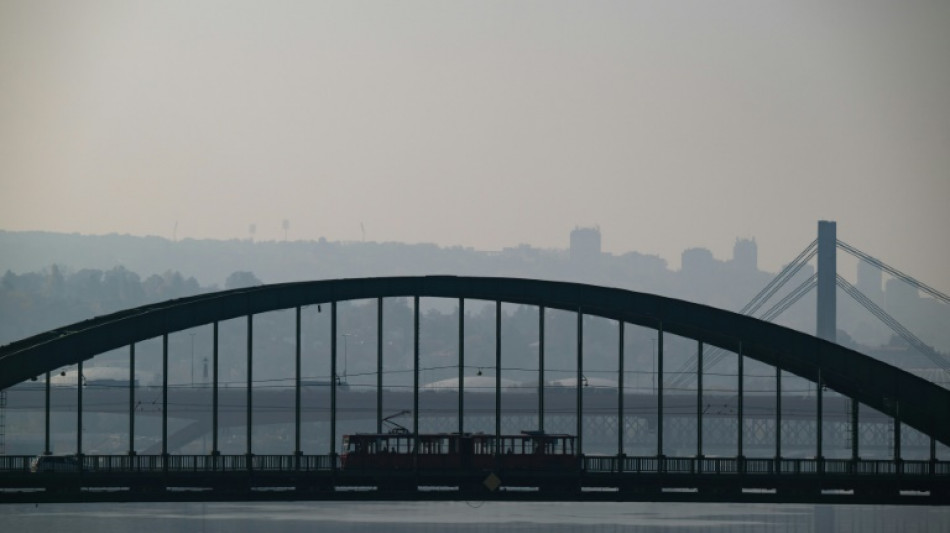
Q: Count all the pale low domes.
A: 3